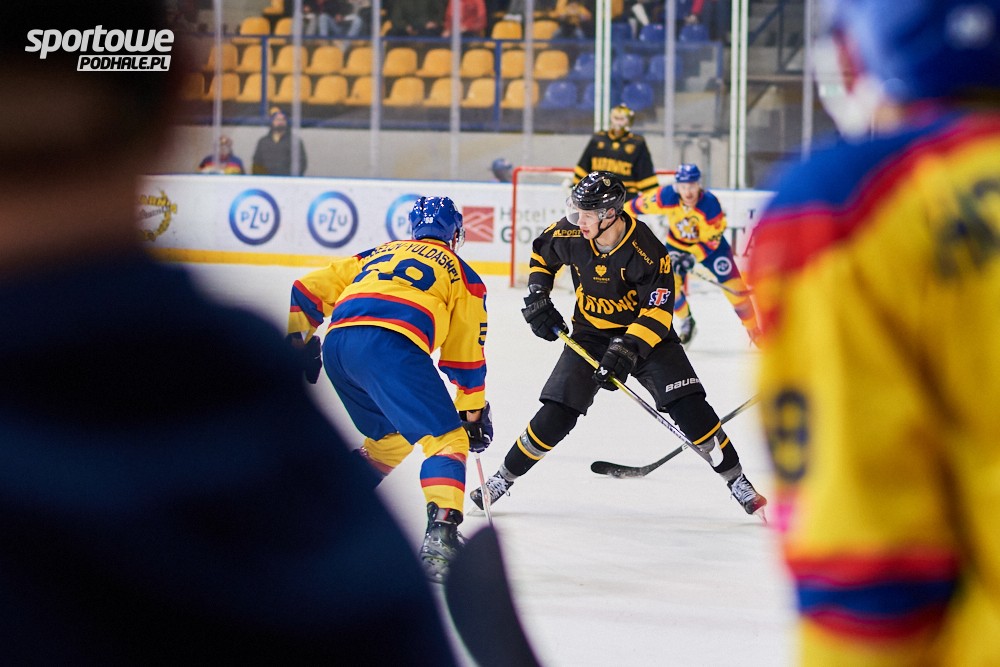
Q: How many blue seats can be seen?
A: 9